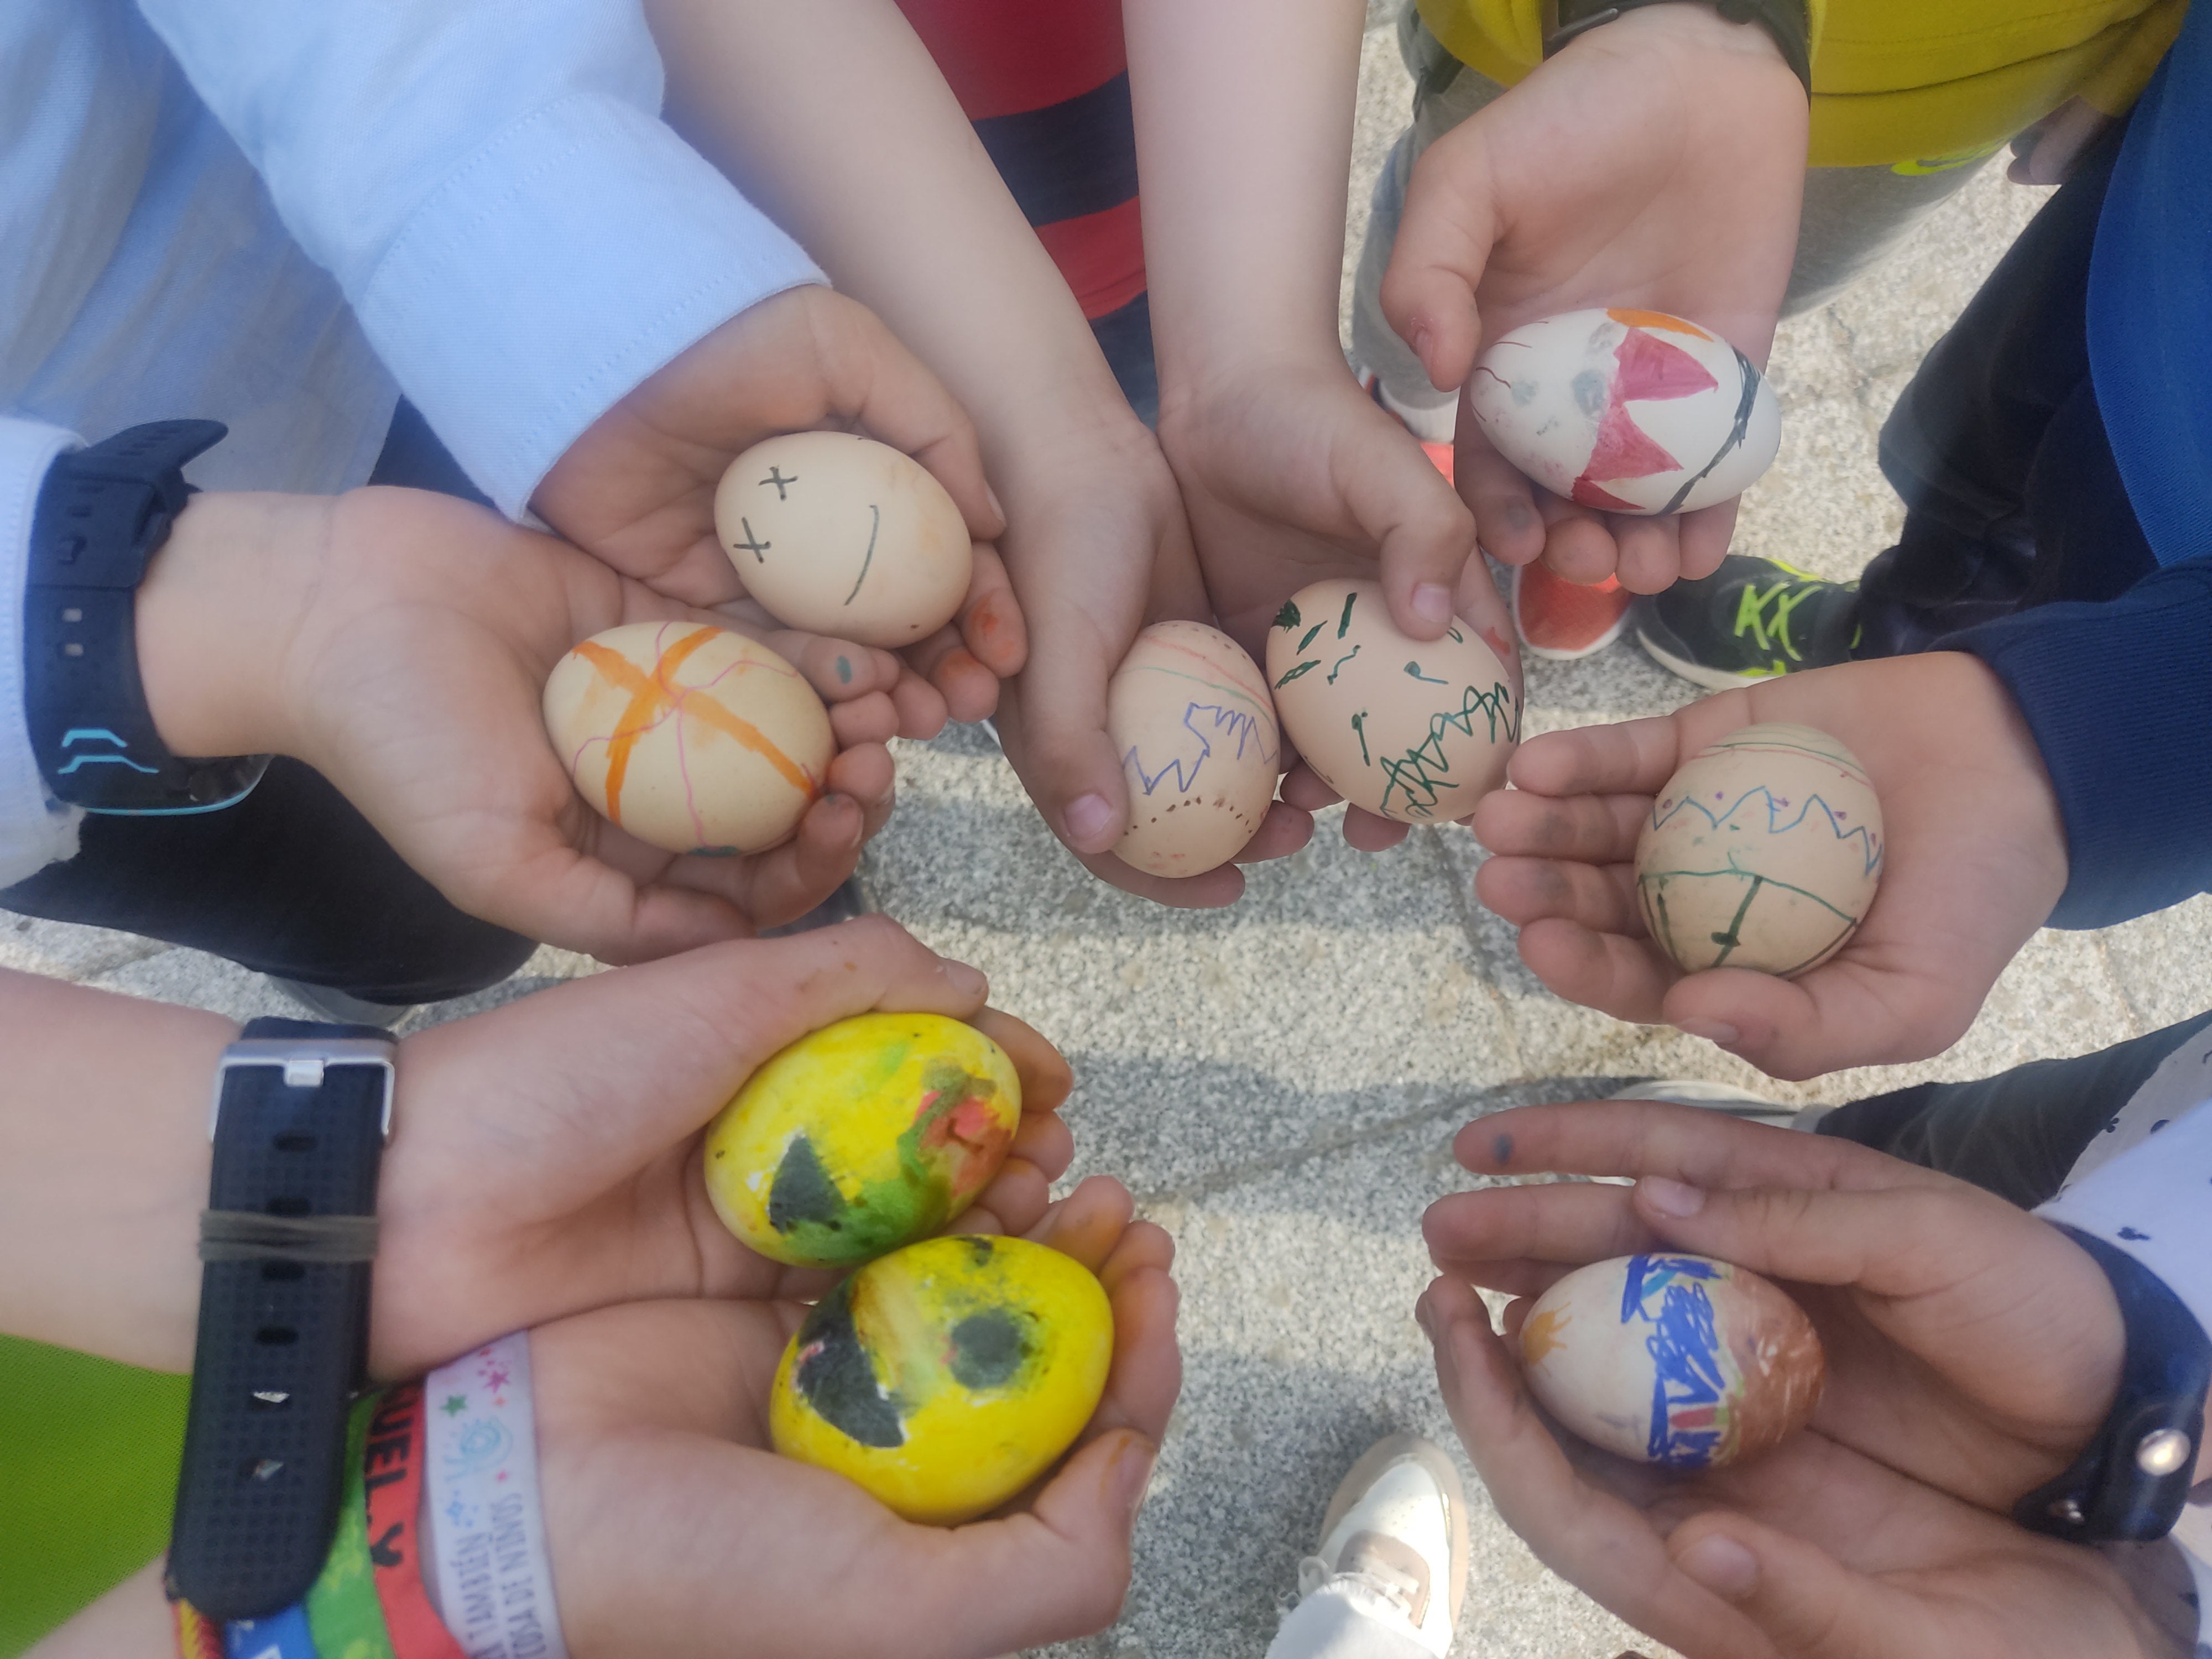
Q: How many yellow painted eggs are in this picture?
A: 2